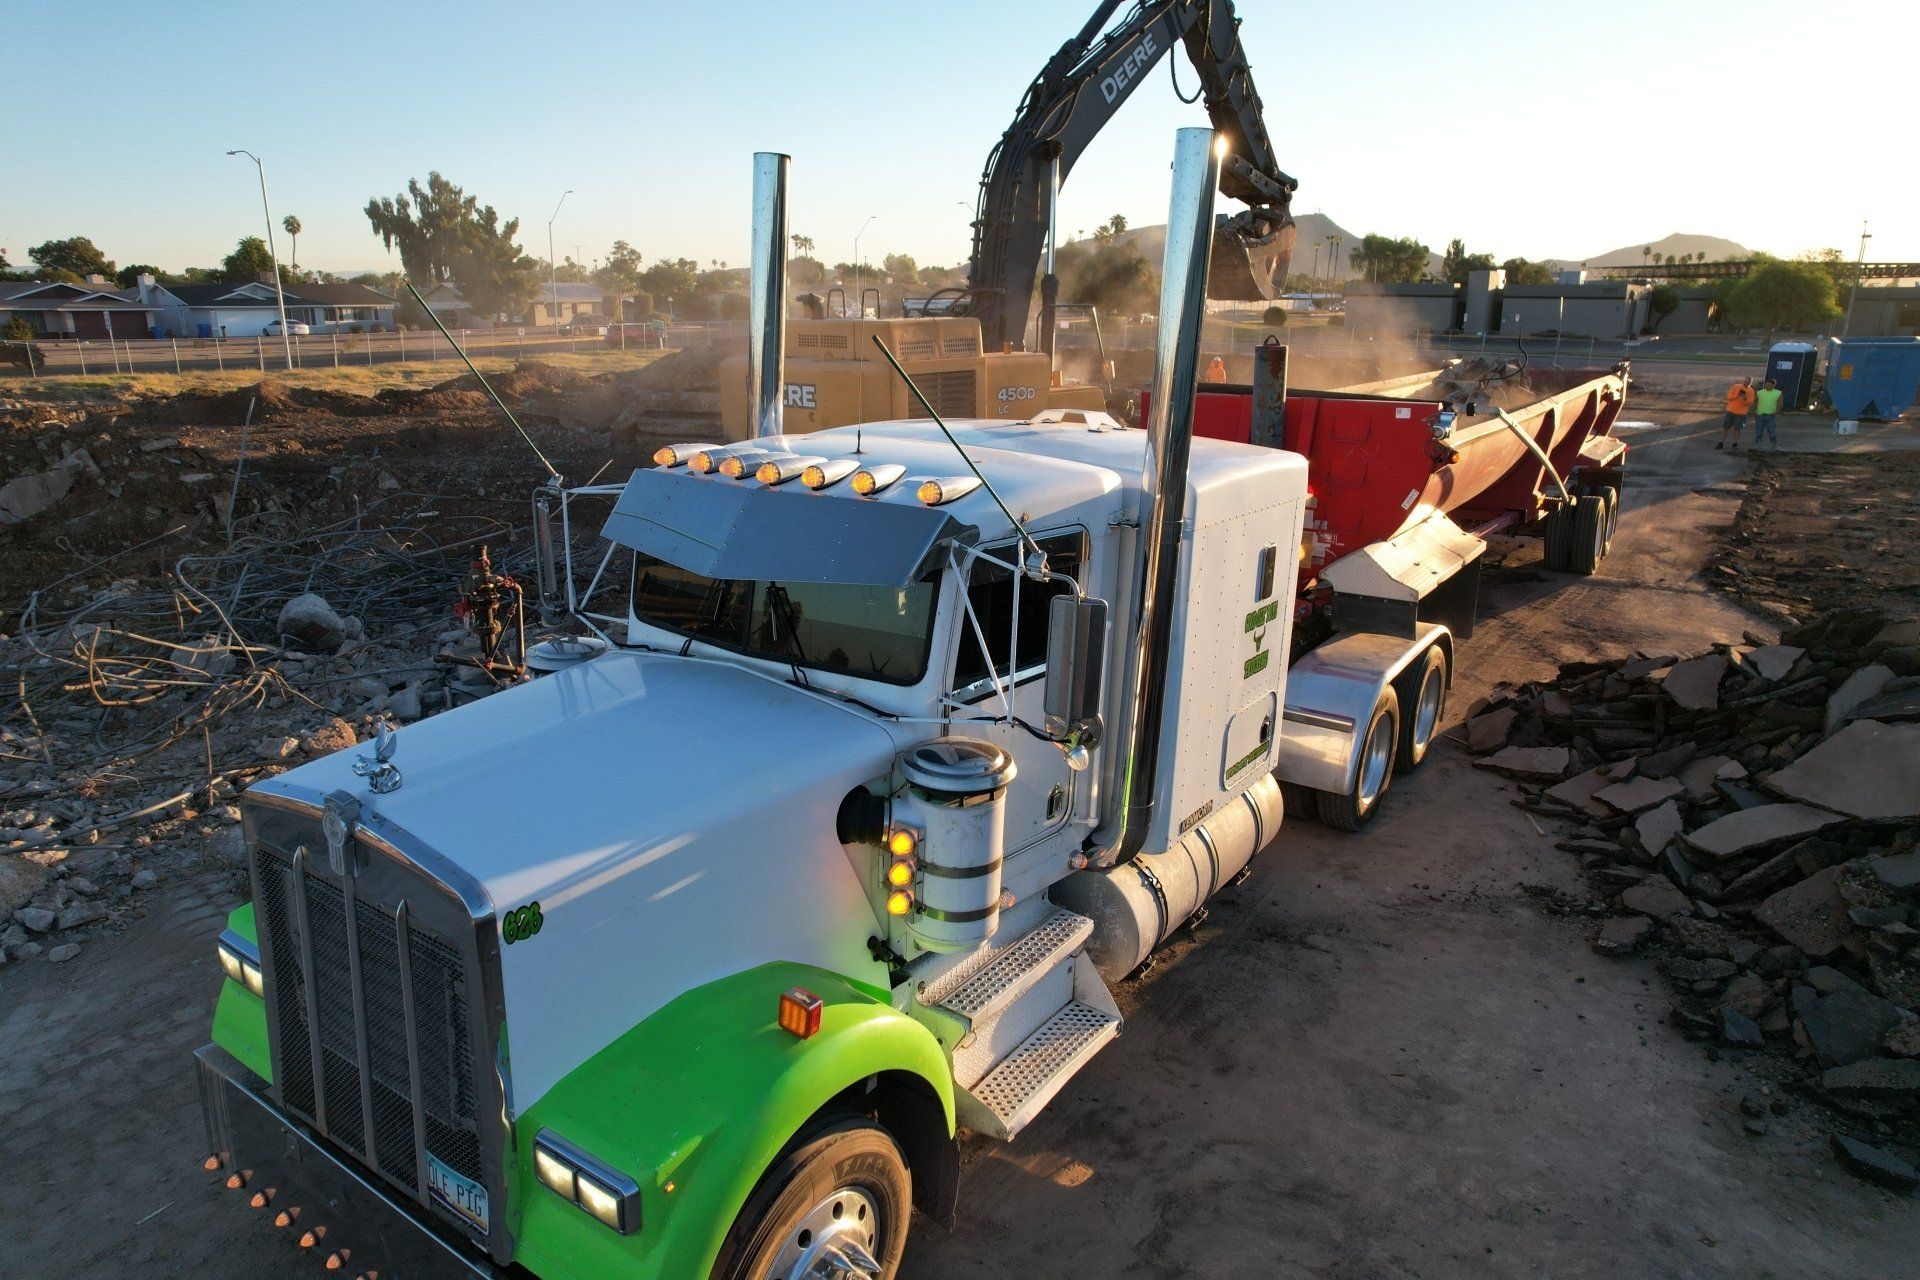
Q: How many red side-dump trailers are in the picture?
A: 1